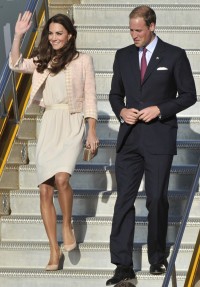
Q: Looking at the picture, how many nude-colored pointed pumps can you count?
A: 2